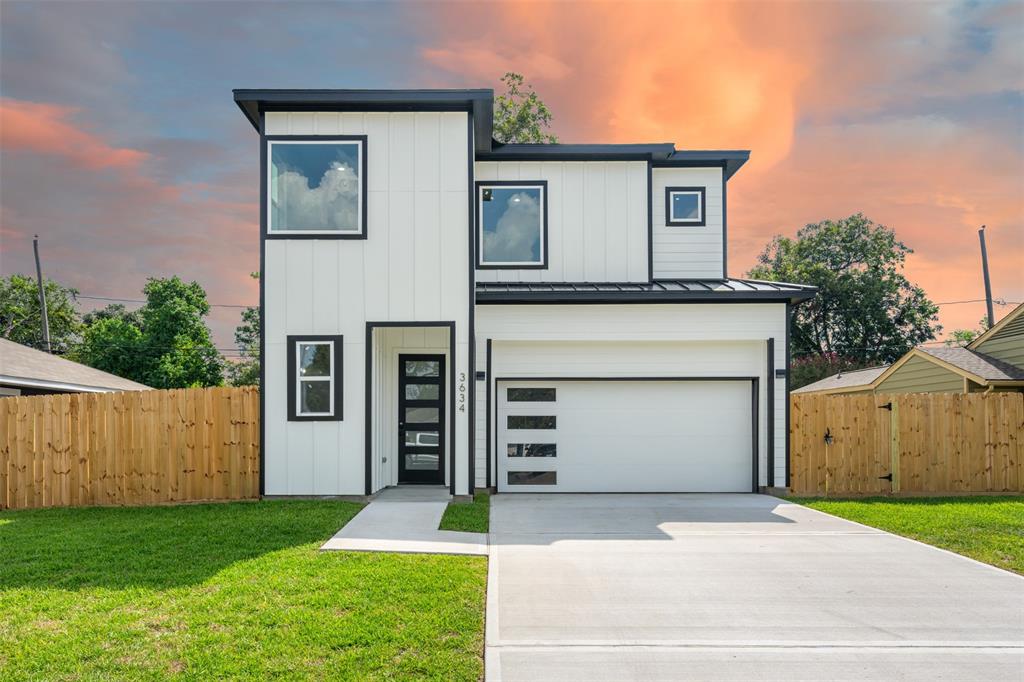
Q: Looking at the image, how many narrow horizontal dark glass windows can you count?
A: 4